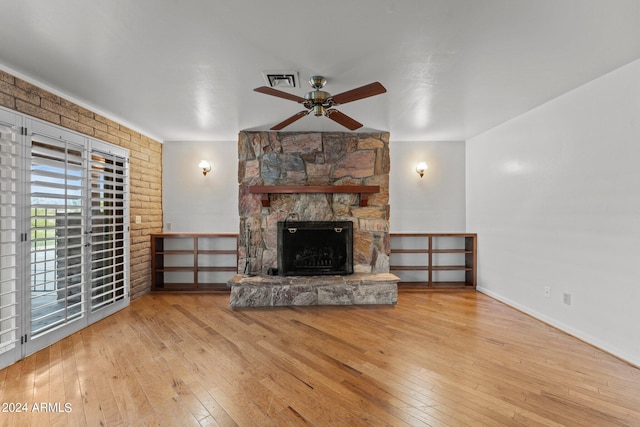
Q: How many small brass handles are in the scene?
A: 2